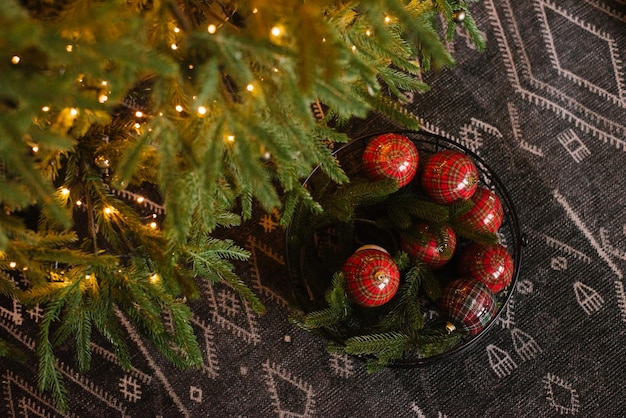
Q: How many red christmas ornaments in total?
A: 7